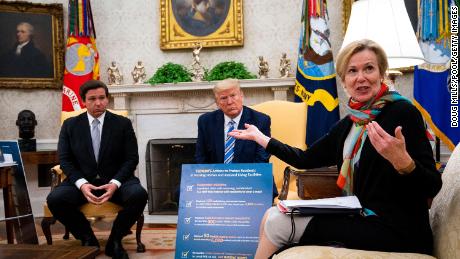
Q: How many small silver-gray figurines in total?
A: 5